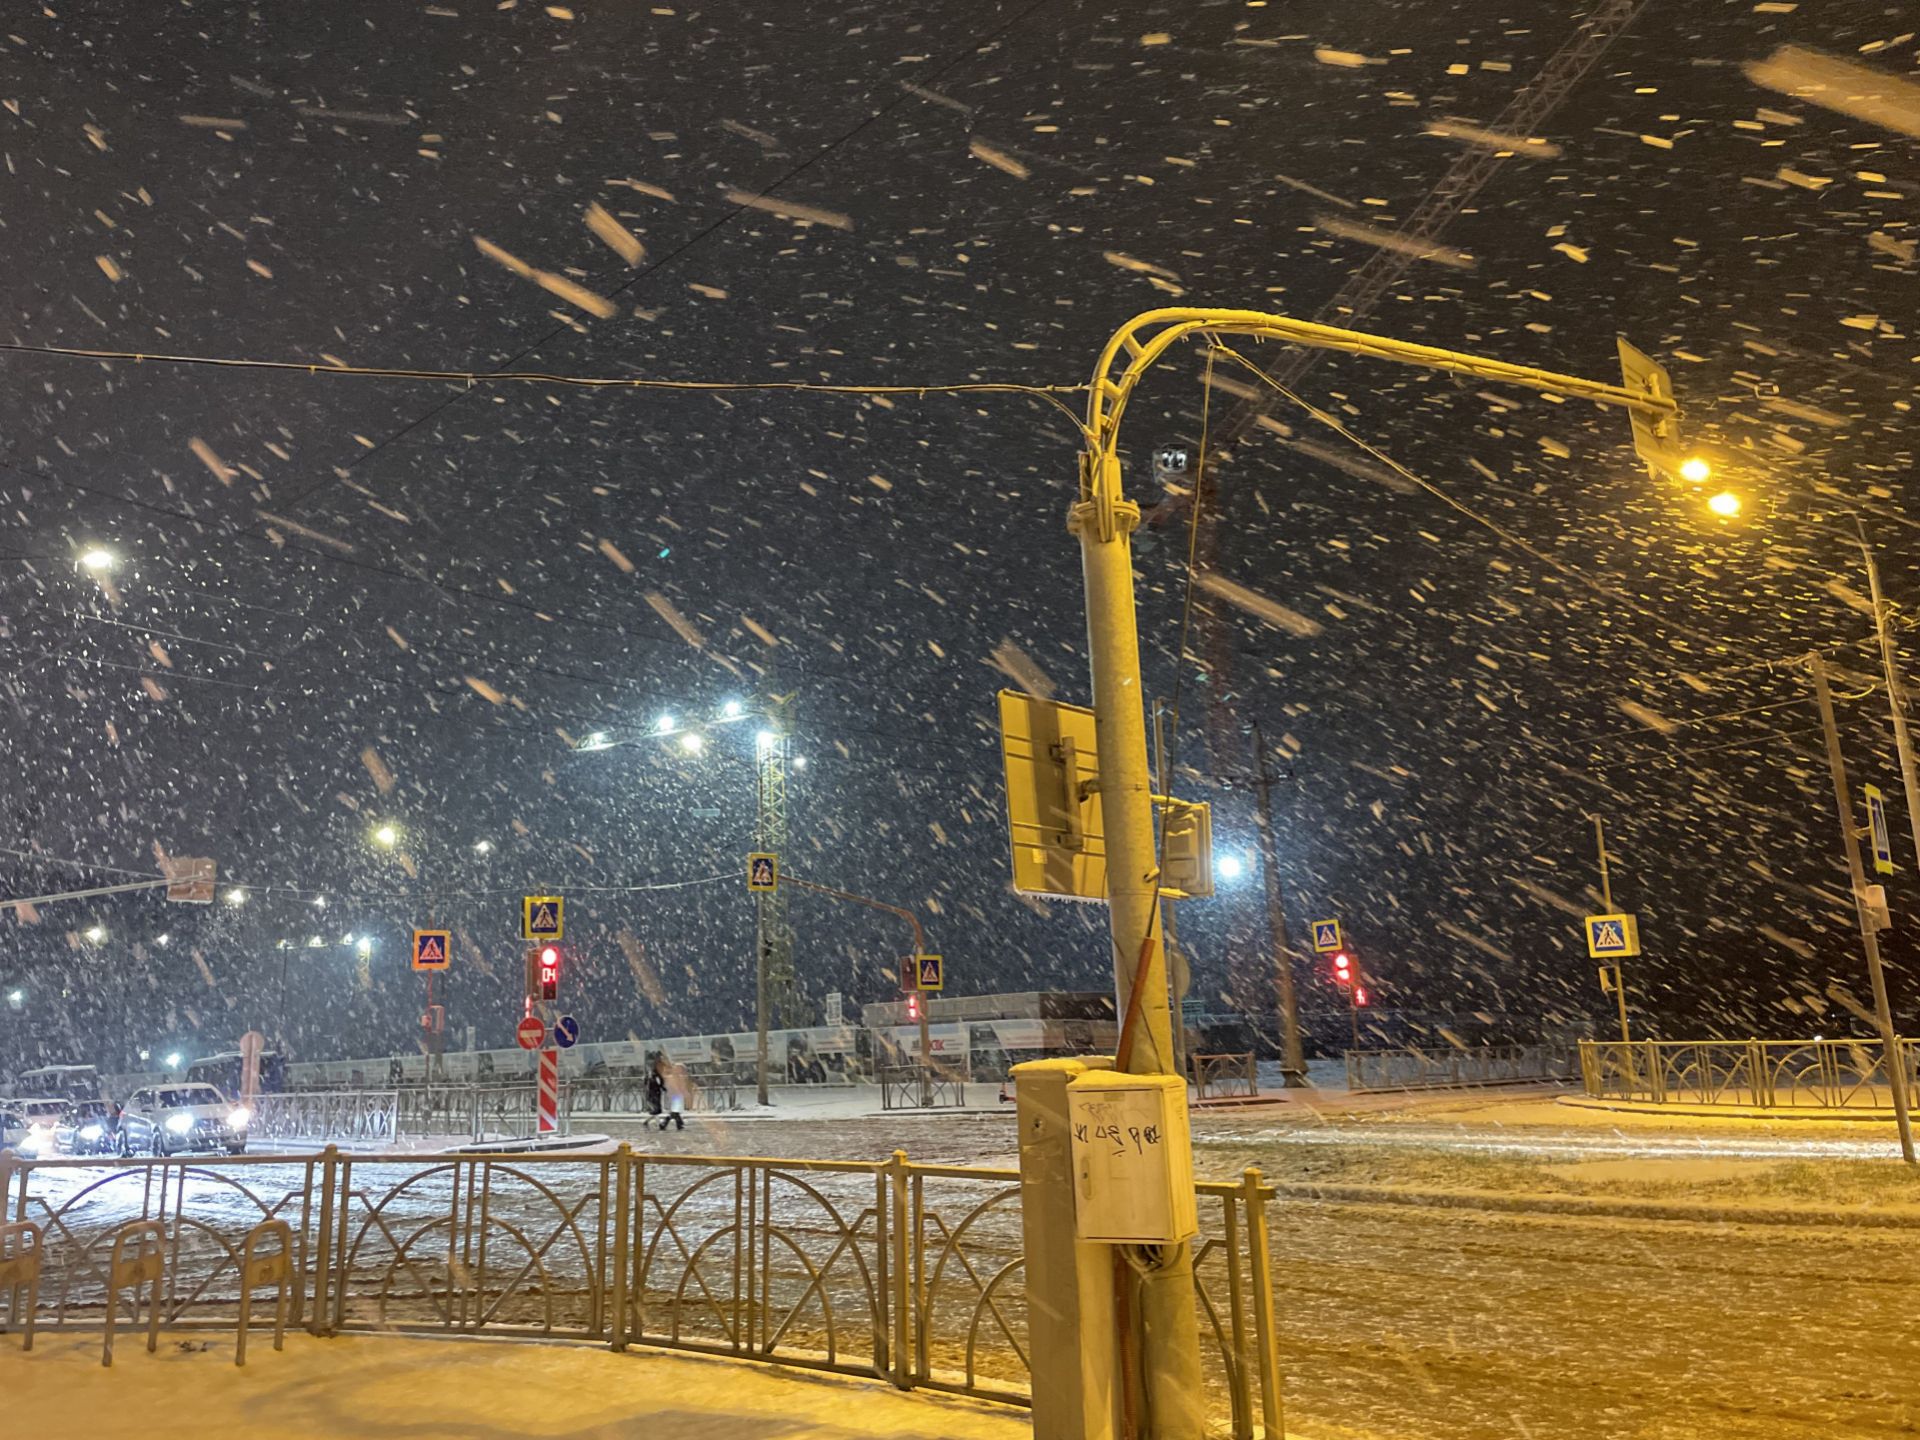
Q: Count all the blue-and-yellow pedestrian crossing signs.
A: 7